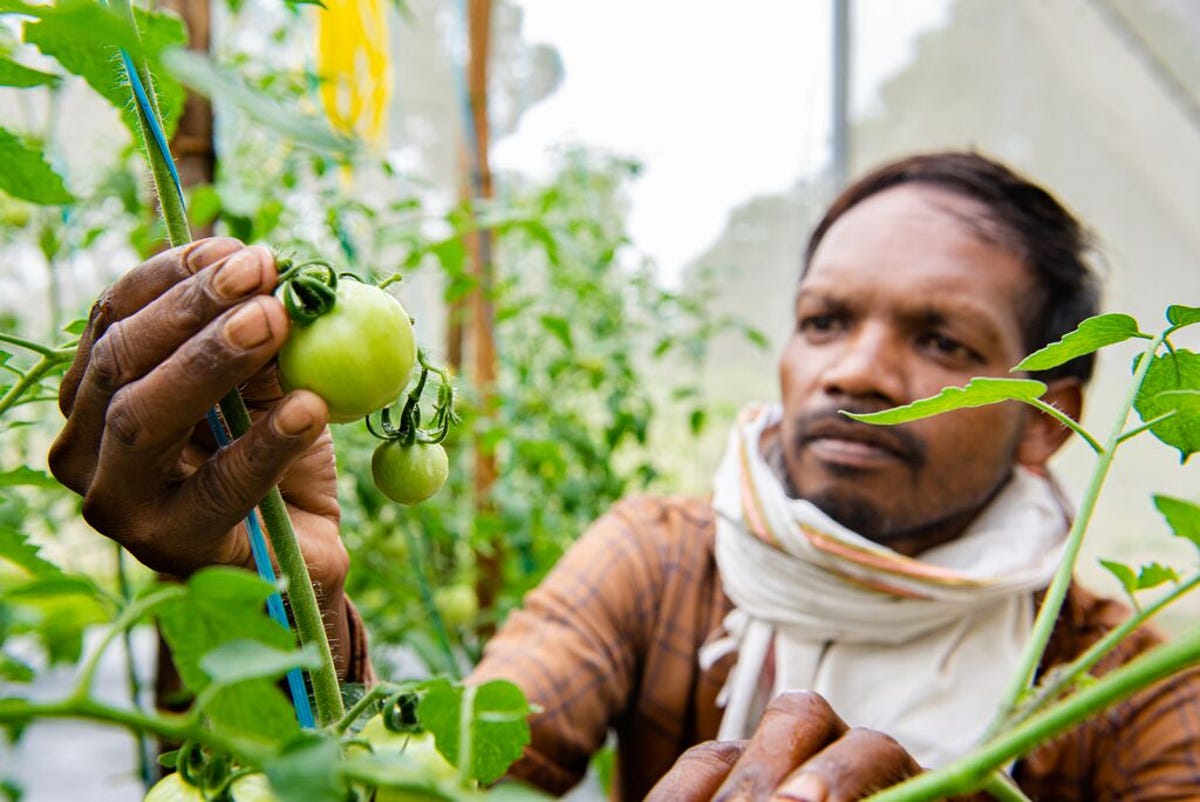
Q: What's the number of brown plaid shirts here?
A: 1